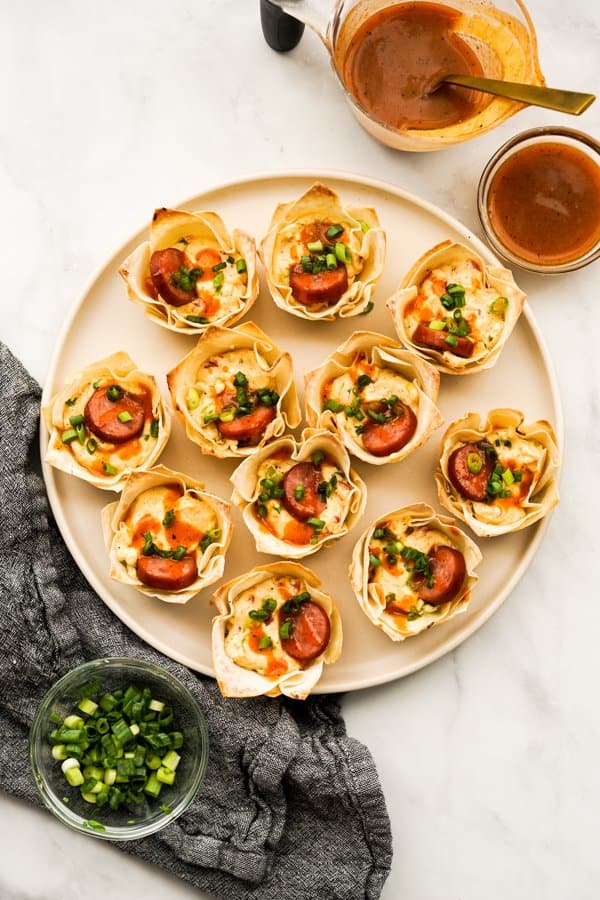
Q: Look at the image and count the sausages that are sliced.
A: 11